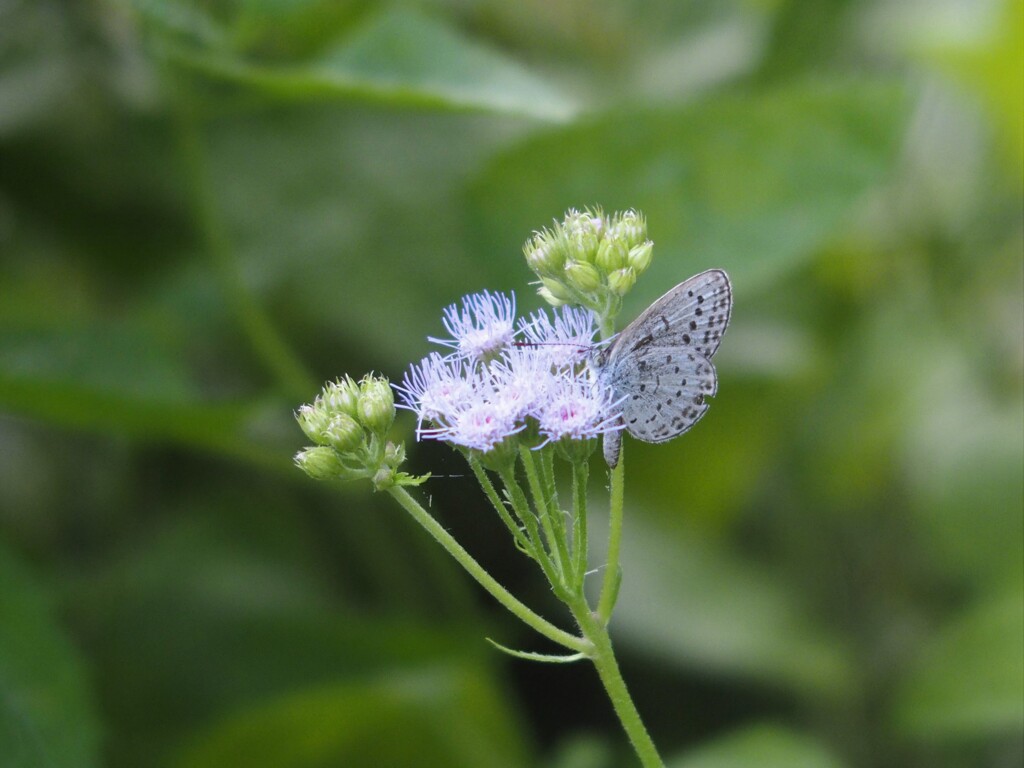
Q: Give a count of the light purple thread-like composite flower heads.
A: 6